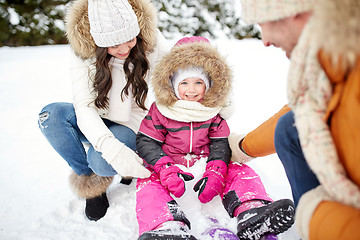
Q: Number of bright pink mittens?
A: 2